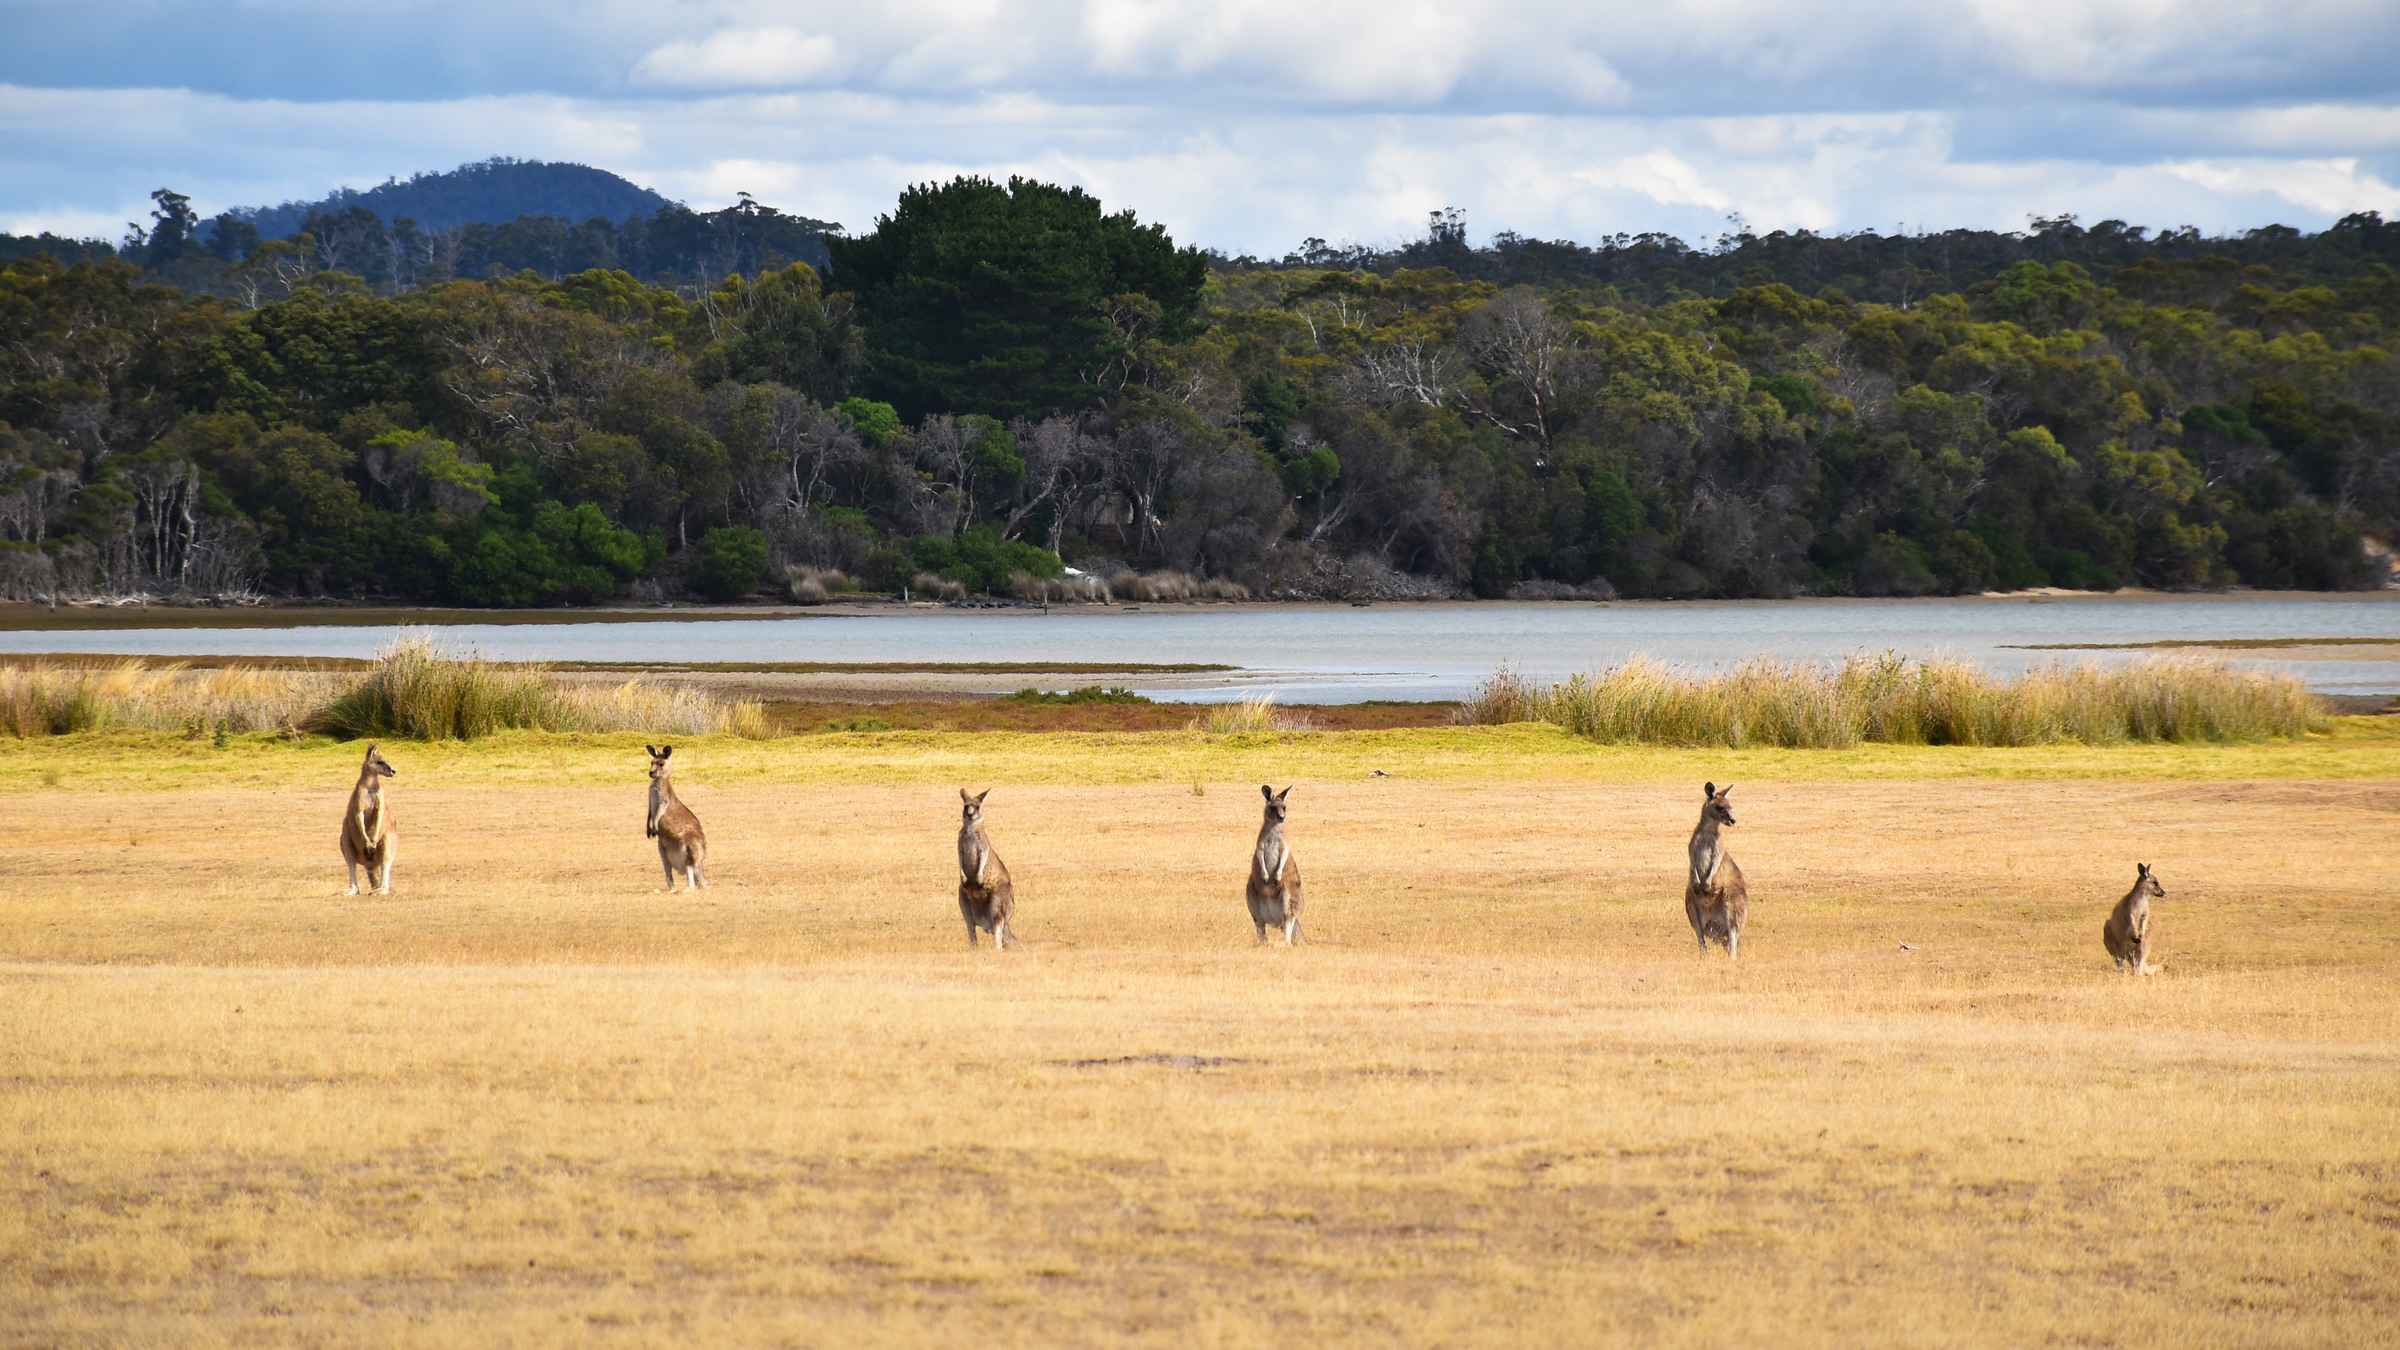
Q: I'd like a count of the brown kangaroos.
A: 6